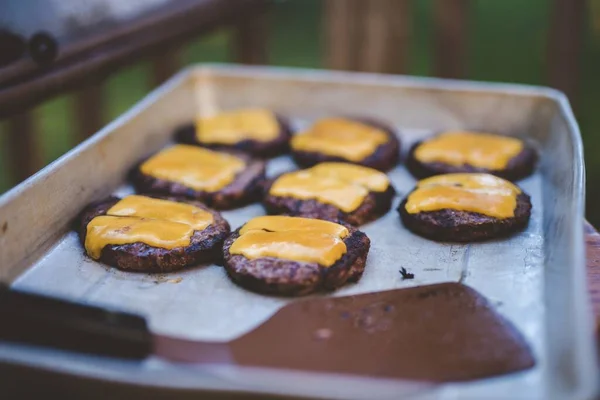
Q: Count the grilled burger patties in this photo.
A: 8